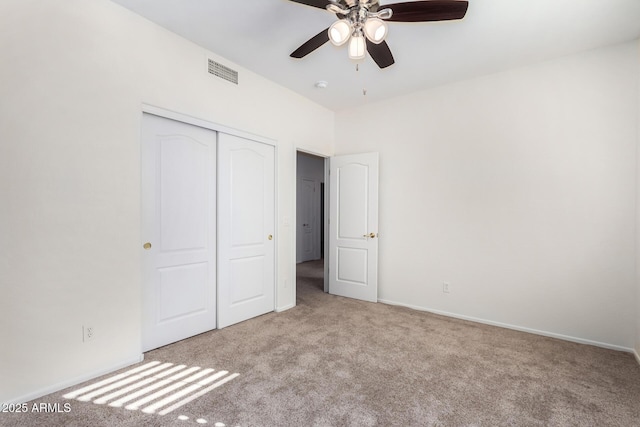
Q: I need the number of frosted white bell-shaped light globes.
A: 3